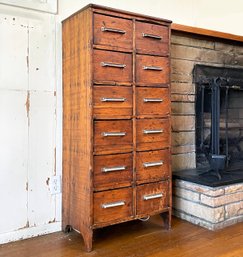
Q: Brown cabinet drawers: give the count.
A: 12